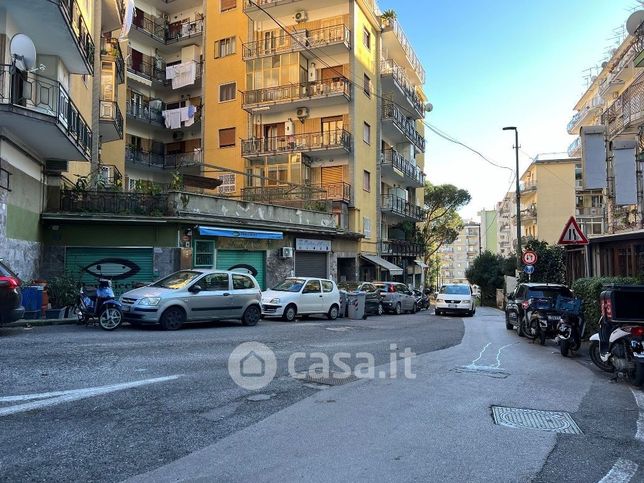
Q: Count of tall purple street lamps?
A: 0